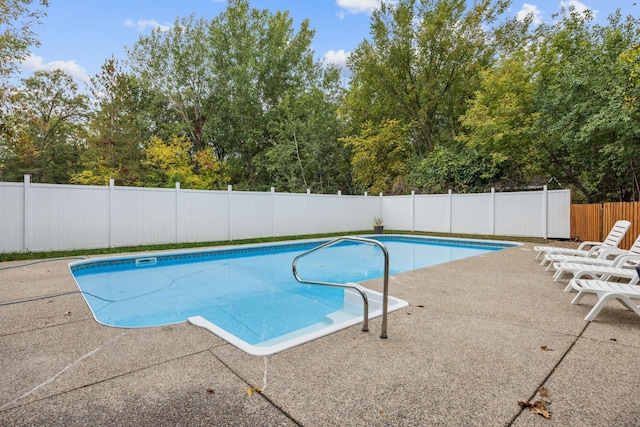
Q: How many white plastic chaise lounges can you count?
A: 4